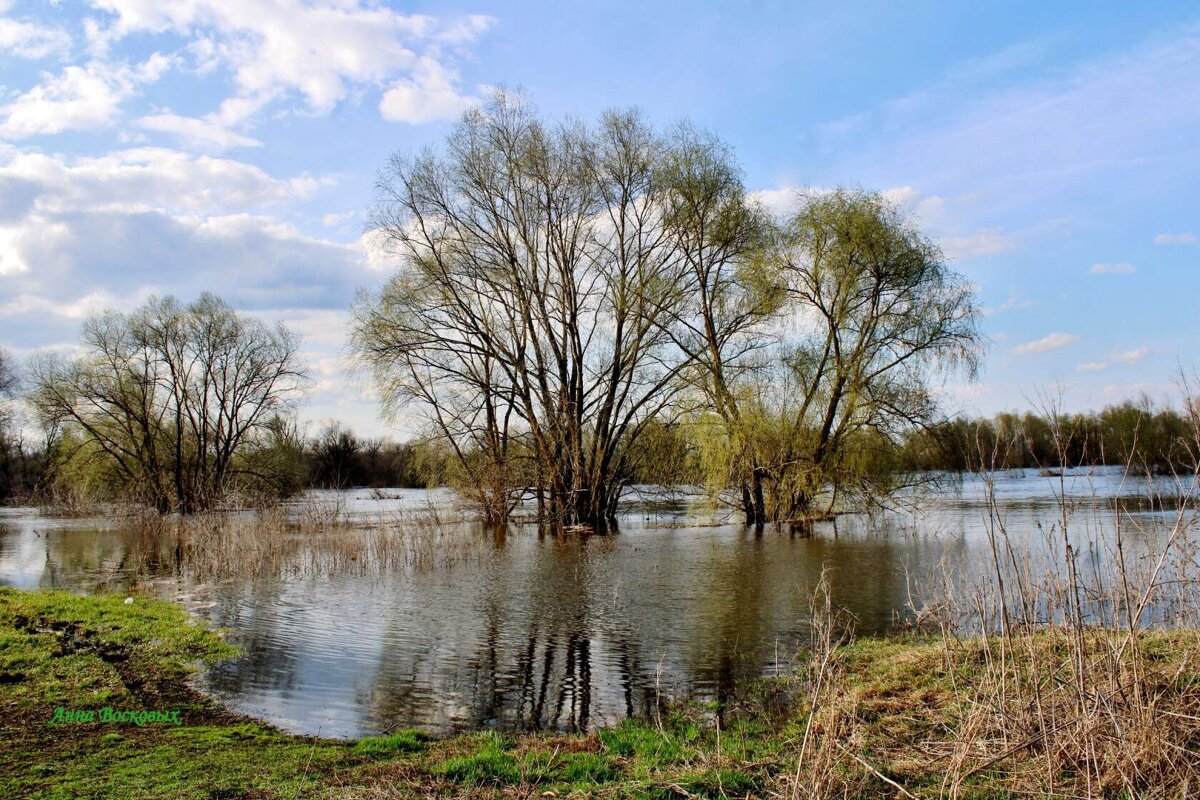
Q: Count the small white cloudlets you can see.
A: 5